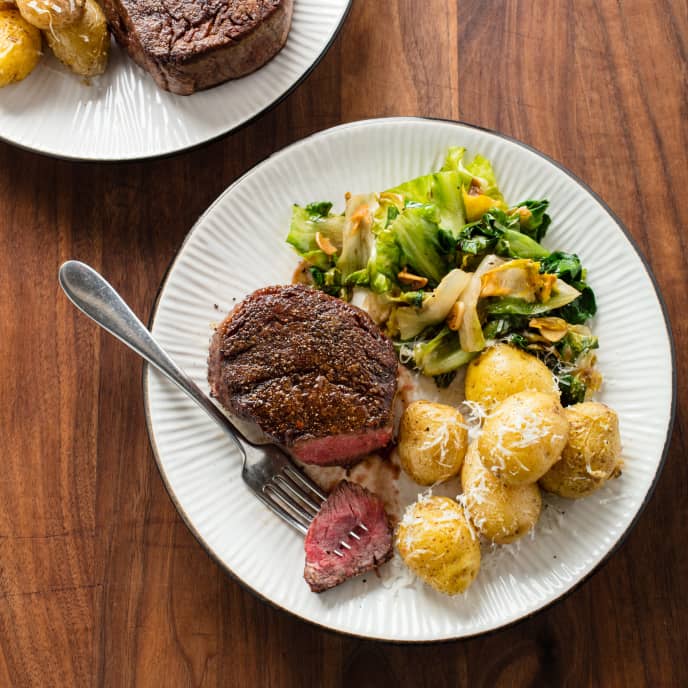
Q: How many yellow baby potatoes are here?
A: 9